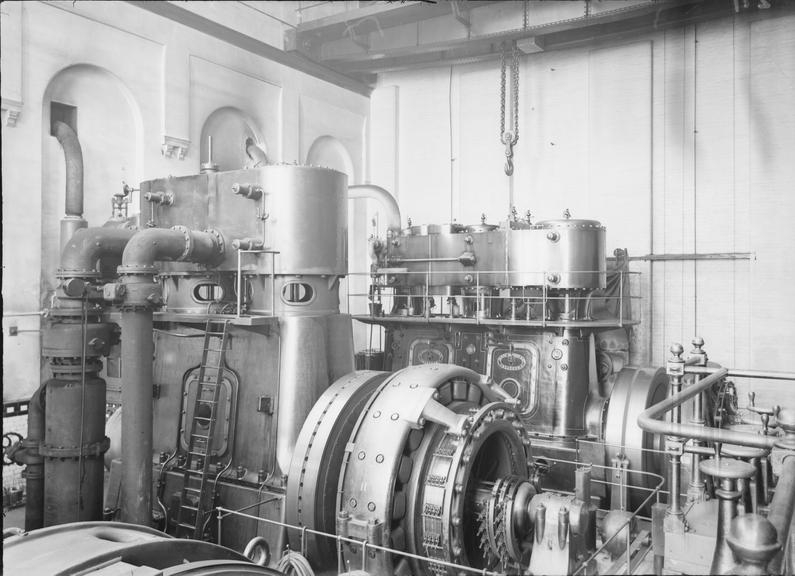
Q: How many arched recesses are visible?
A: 3